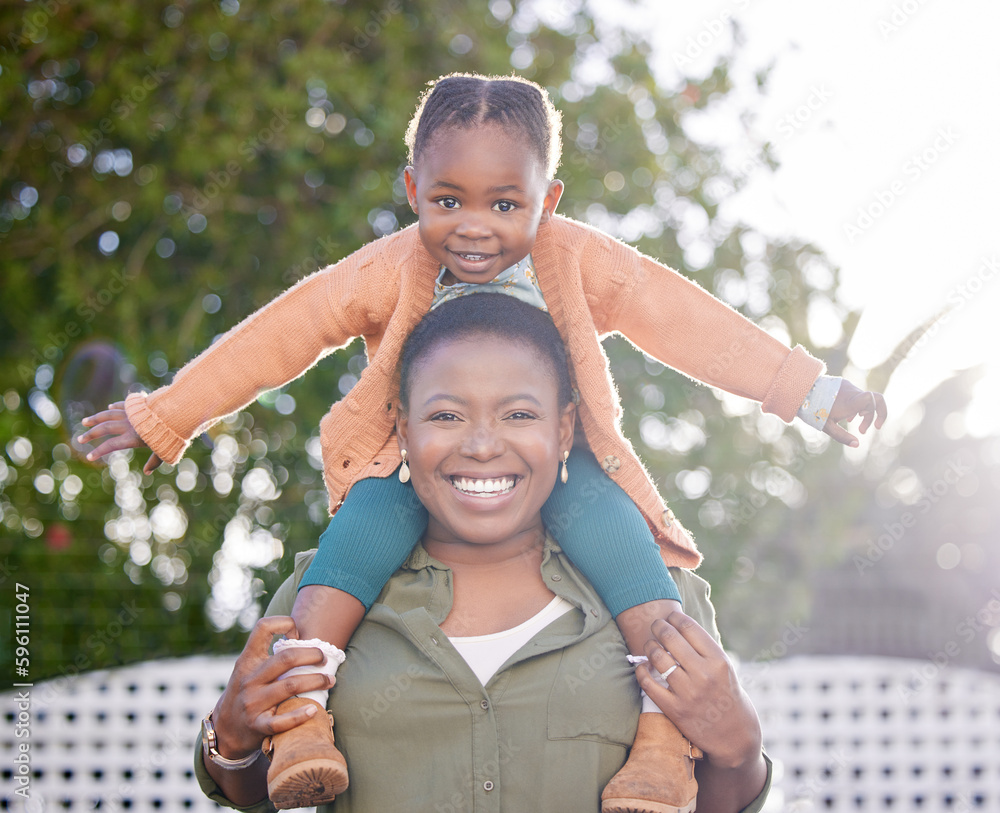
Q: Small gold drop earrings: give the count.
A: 2